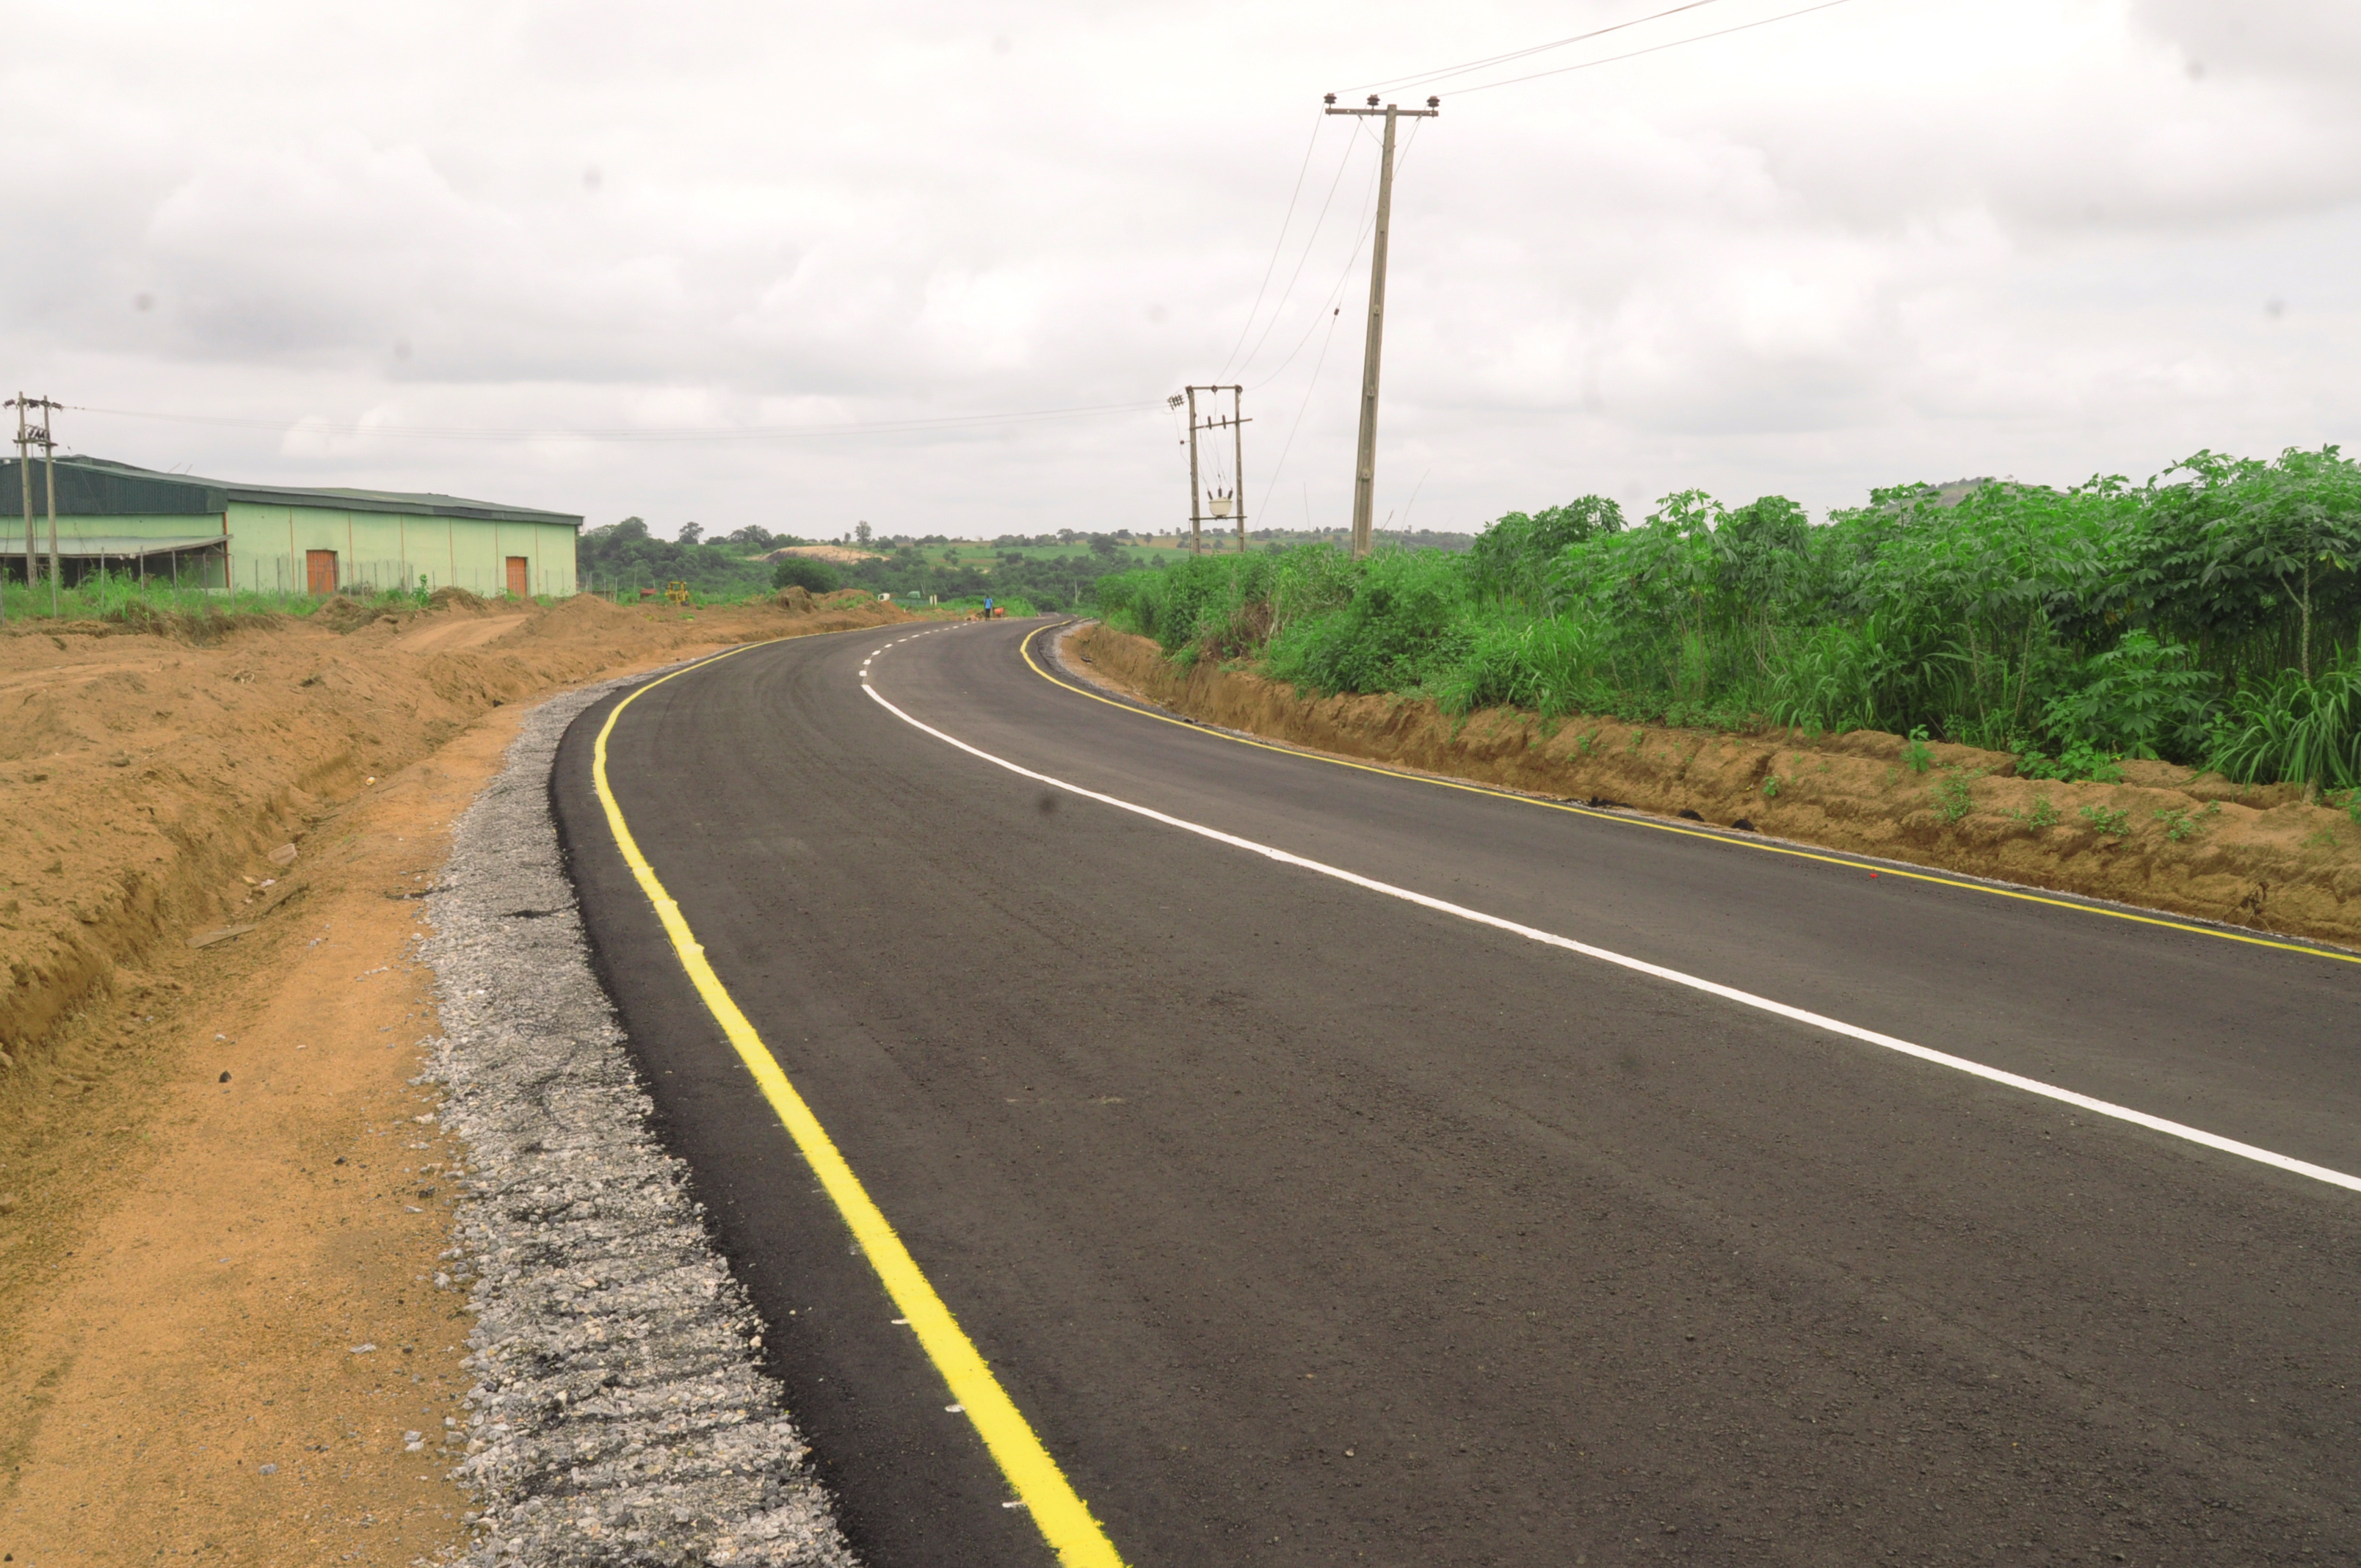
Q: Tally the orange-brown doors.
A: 2